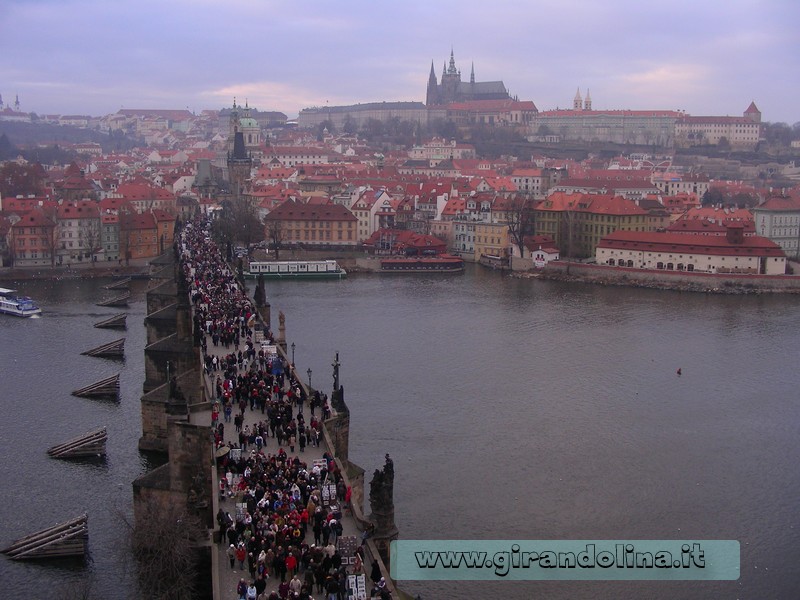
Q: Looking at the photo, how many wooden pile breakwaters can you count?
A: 7